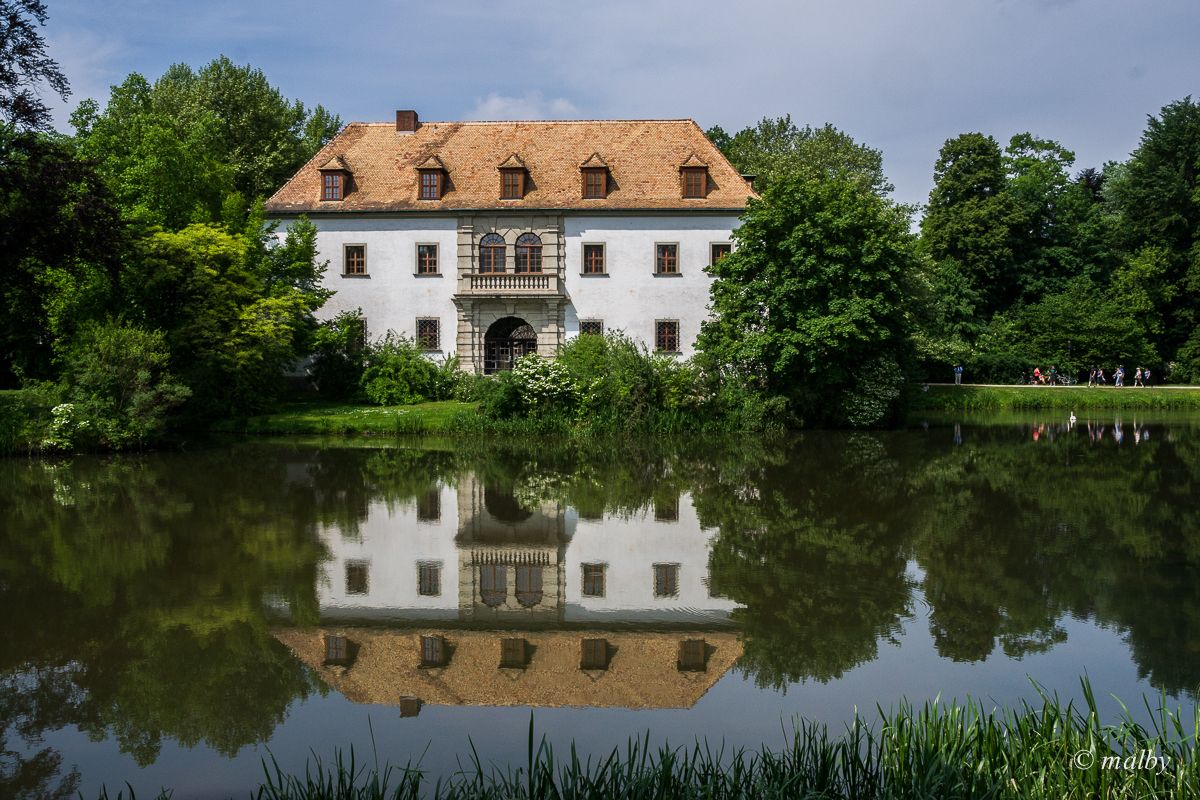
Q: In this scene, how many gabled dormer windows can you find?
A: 5